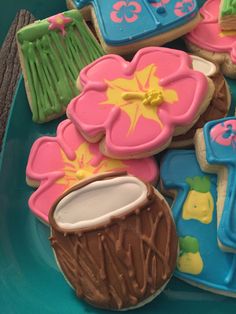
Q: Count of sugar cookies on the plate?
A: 10